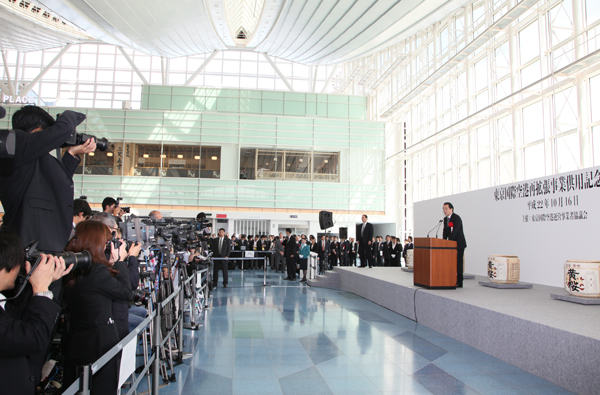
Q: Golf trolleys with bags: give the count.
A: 0